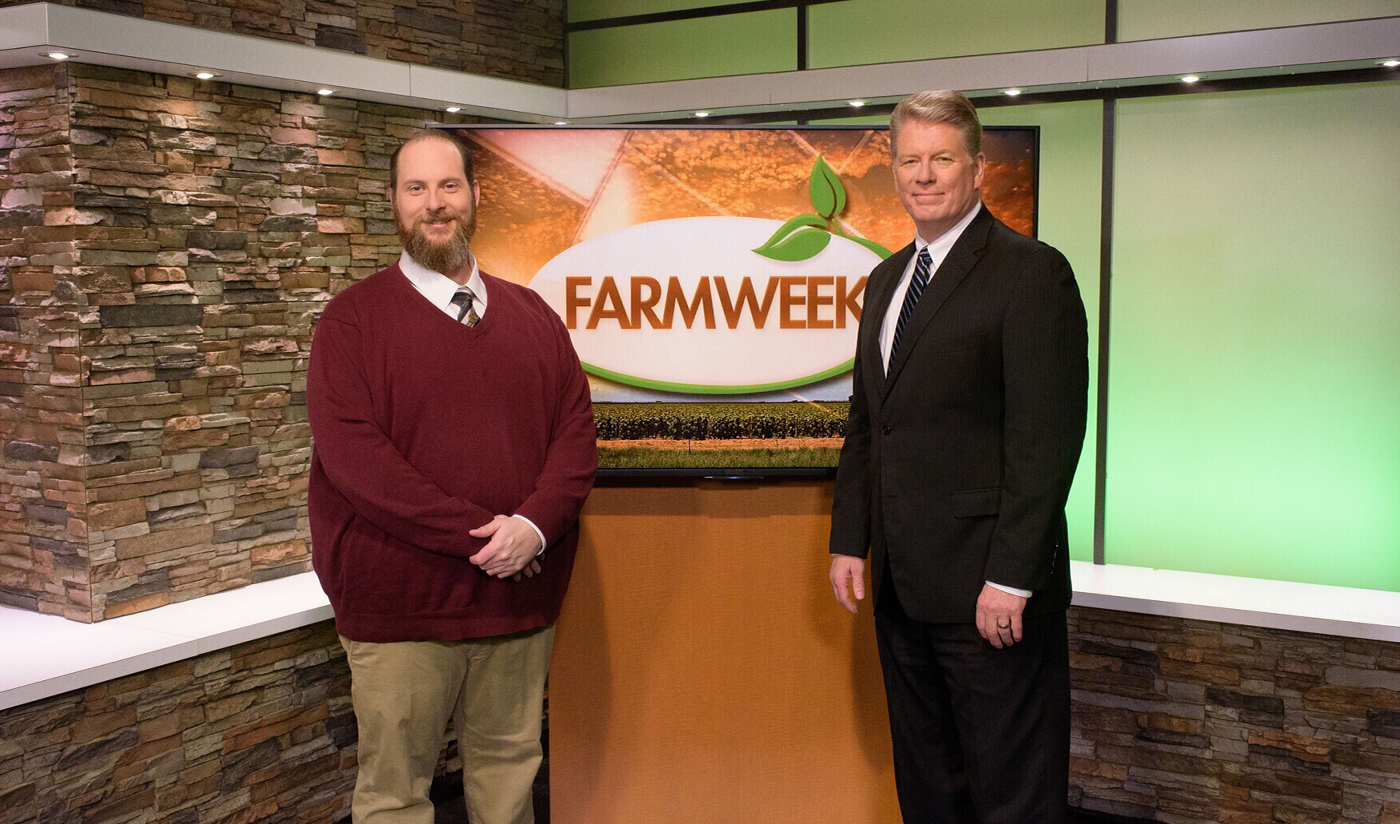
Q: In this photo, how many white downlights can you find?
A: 10